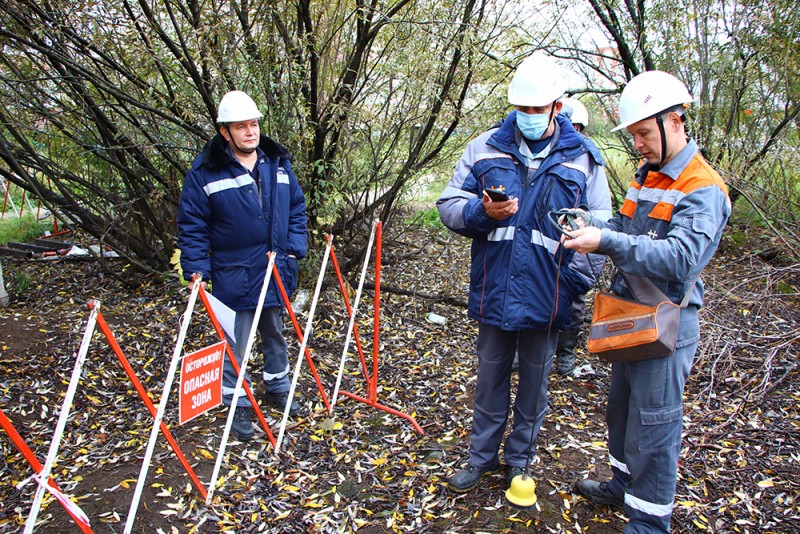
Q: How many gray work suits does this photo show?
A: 1